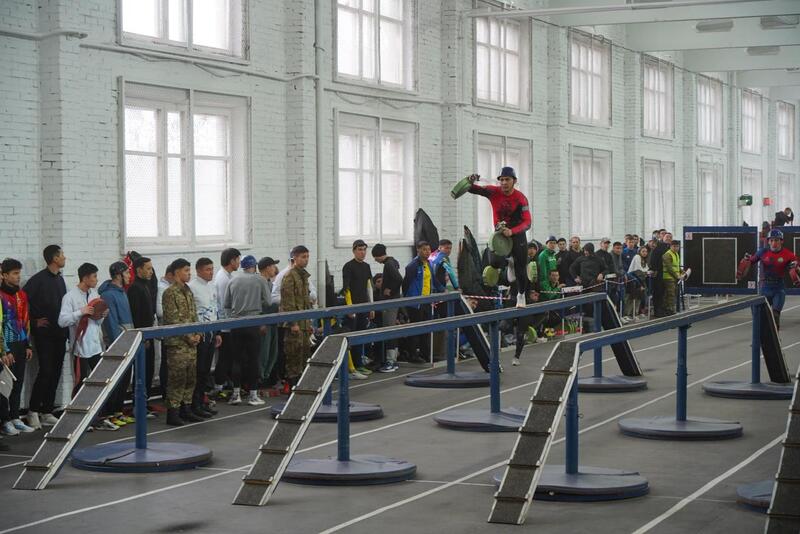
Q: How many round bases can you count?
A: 10